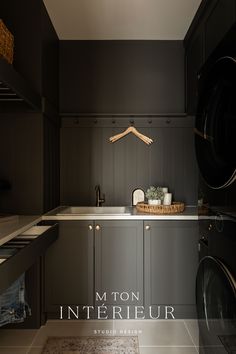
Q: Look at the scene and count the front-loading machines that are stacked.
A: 2